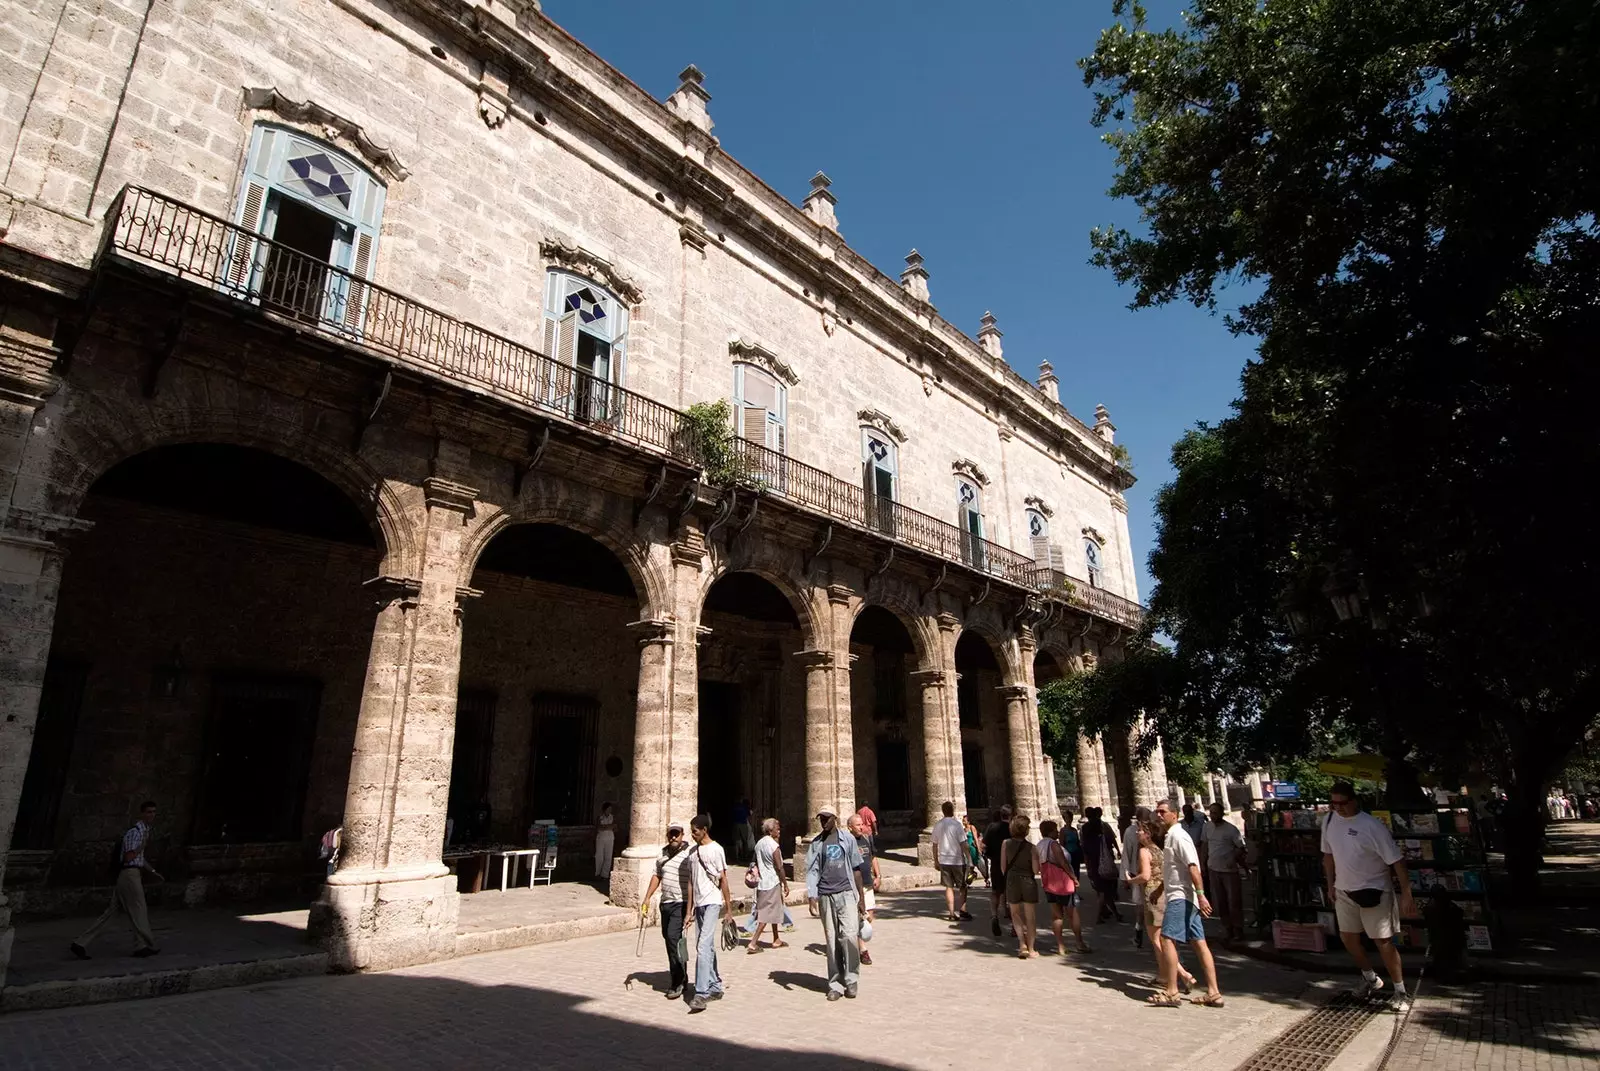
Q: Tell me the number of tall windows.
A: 7